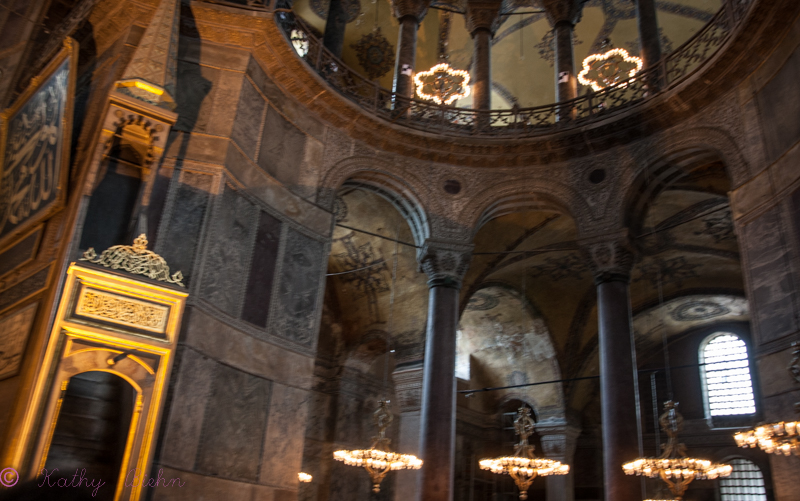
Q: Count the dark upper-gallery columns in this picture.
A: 5